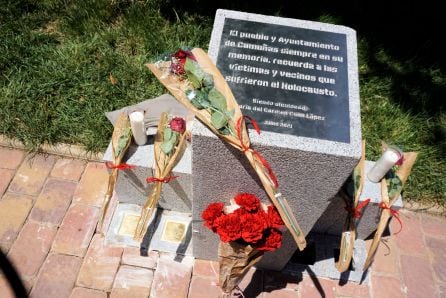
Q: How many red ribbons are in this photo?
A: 5